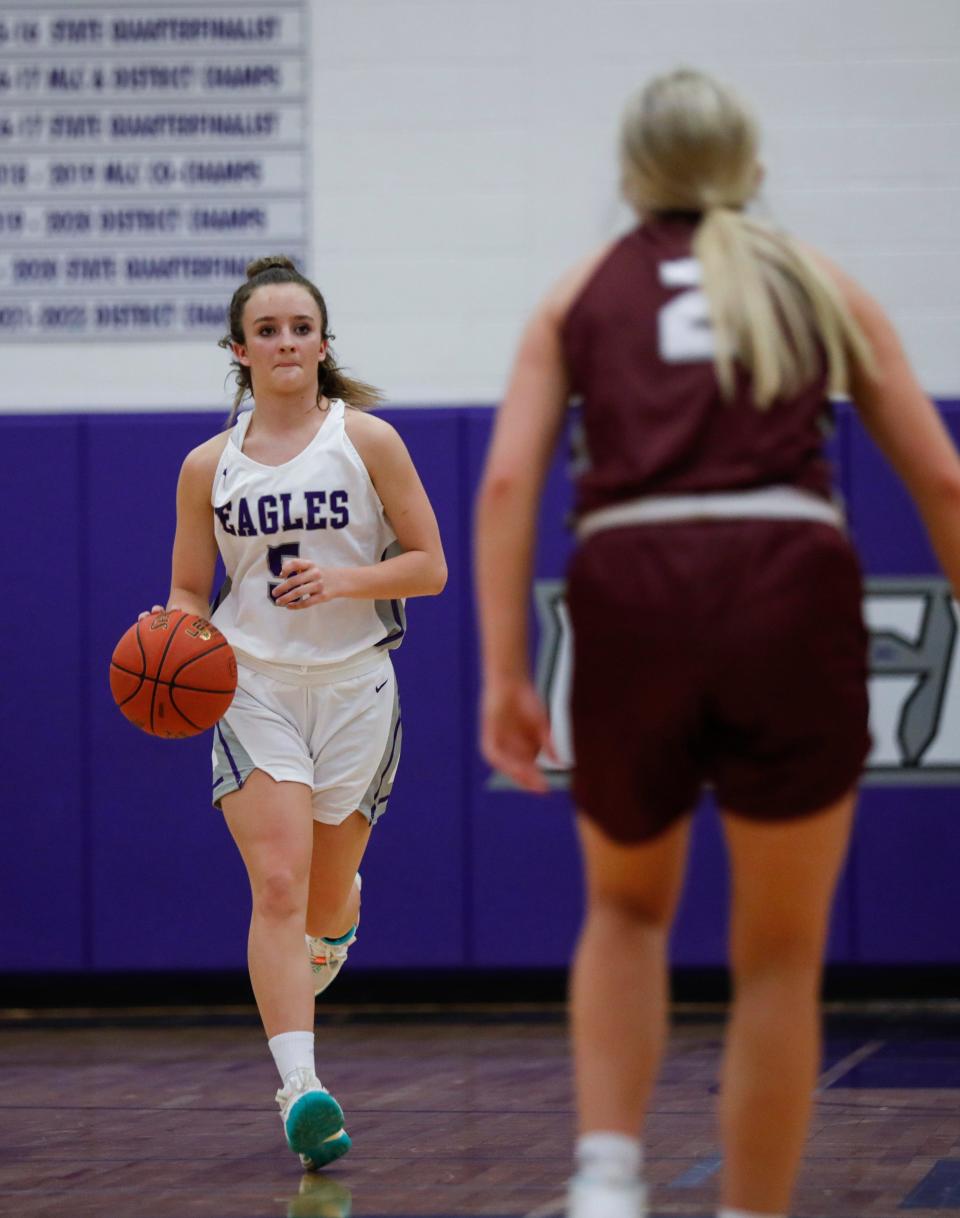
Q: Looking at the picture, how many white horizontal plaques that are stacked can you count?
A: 7